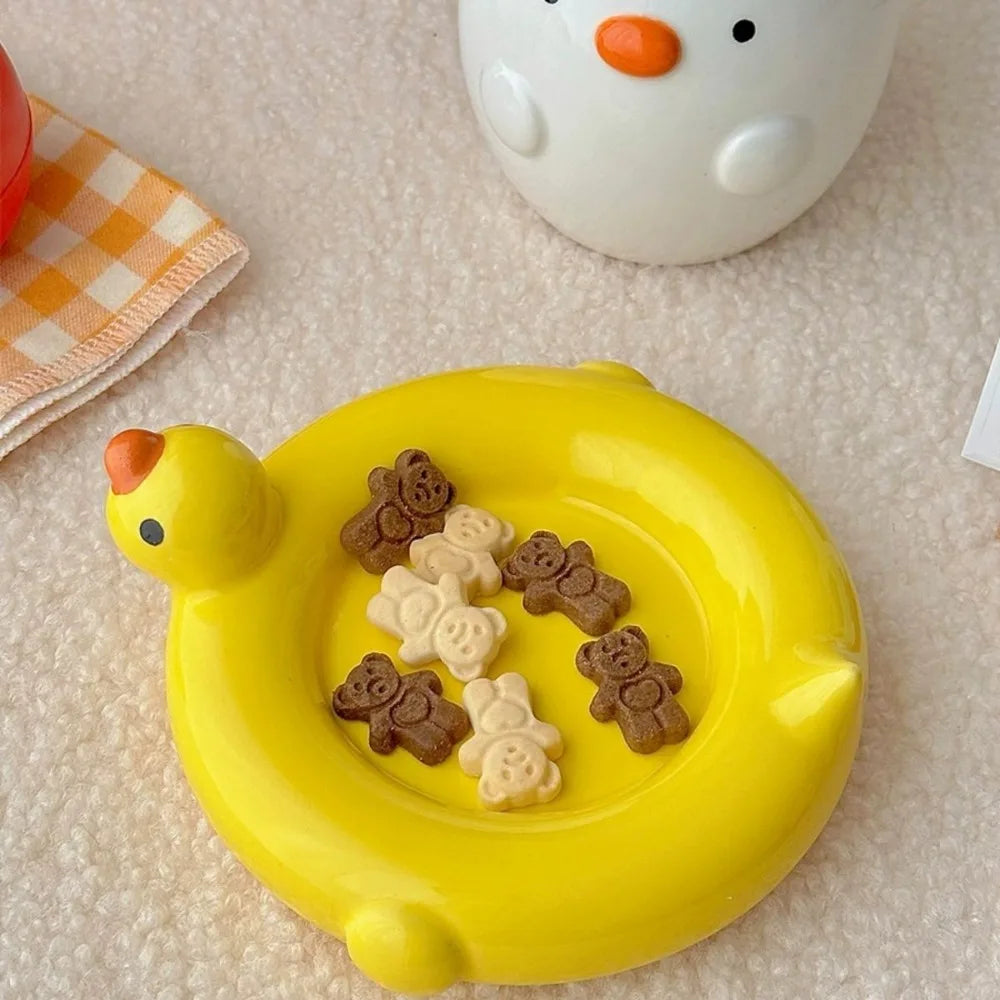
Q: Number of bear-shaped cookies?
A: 7